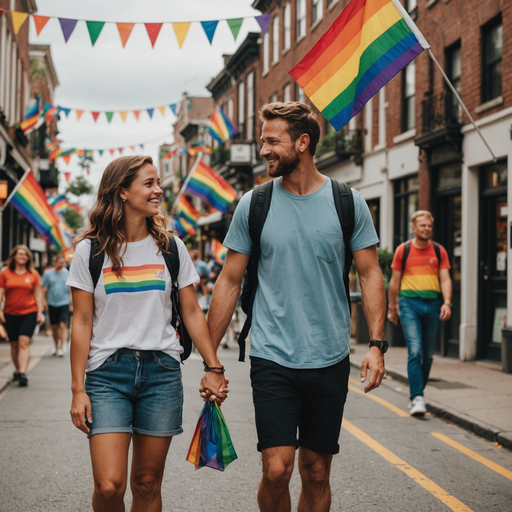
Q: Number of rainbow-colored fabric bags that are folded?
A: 1